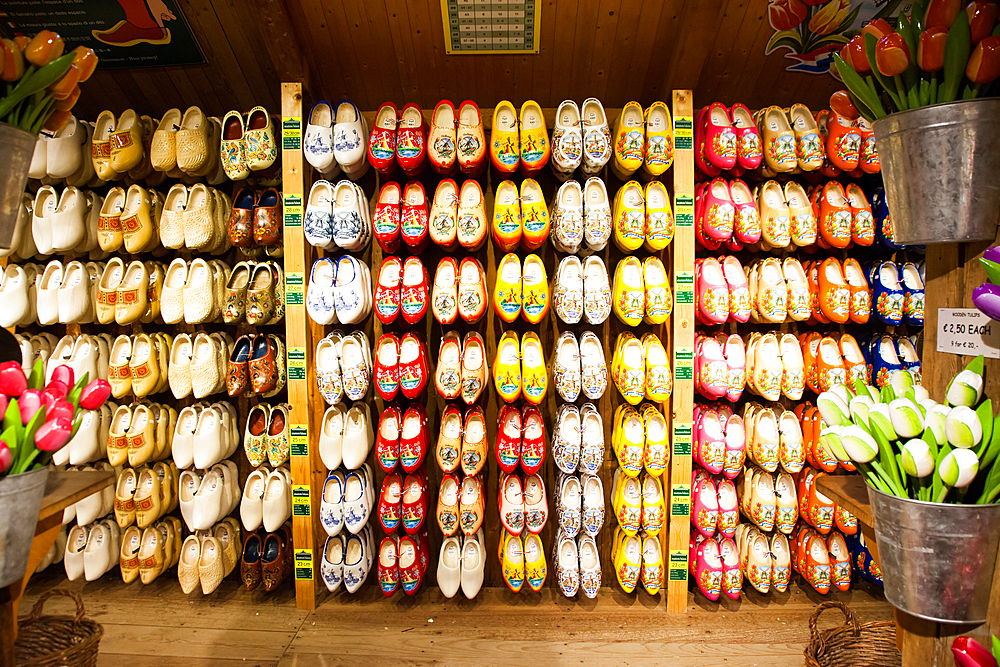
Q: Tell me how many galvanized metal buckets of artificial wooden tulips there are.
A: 4